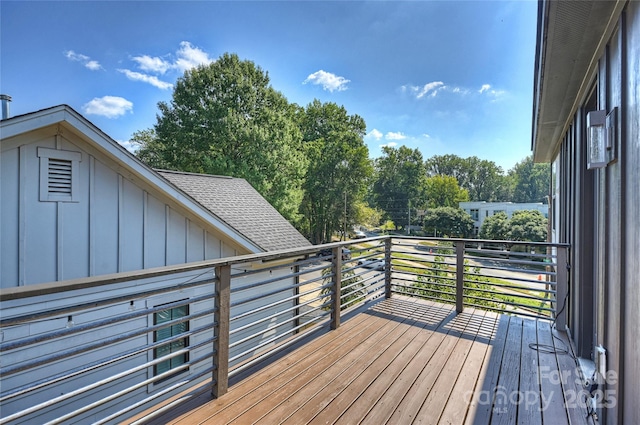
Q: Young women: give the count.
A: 0